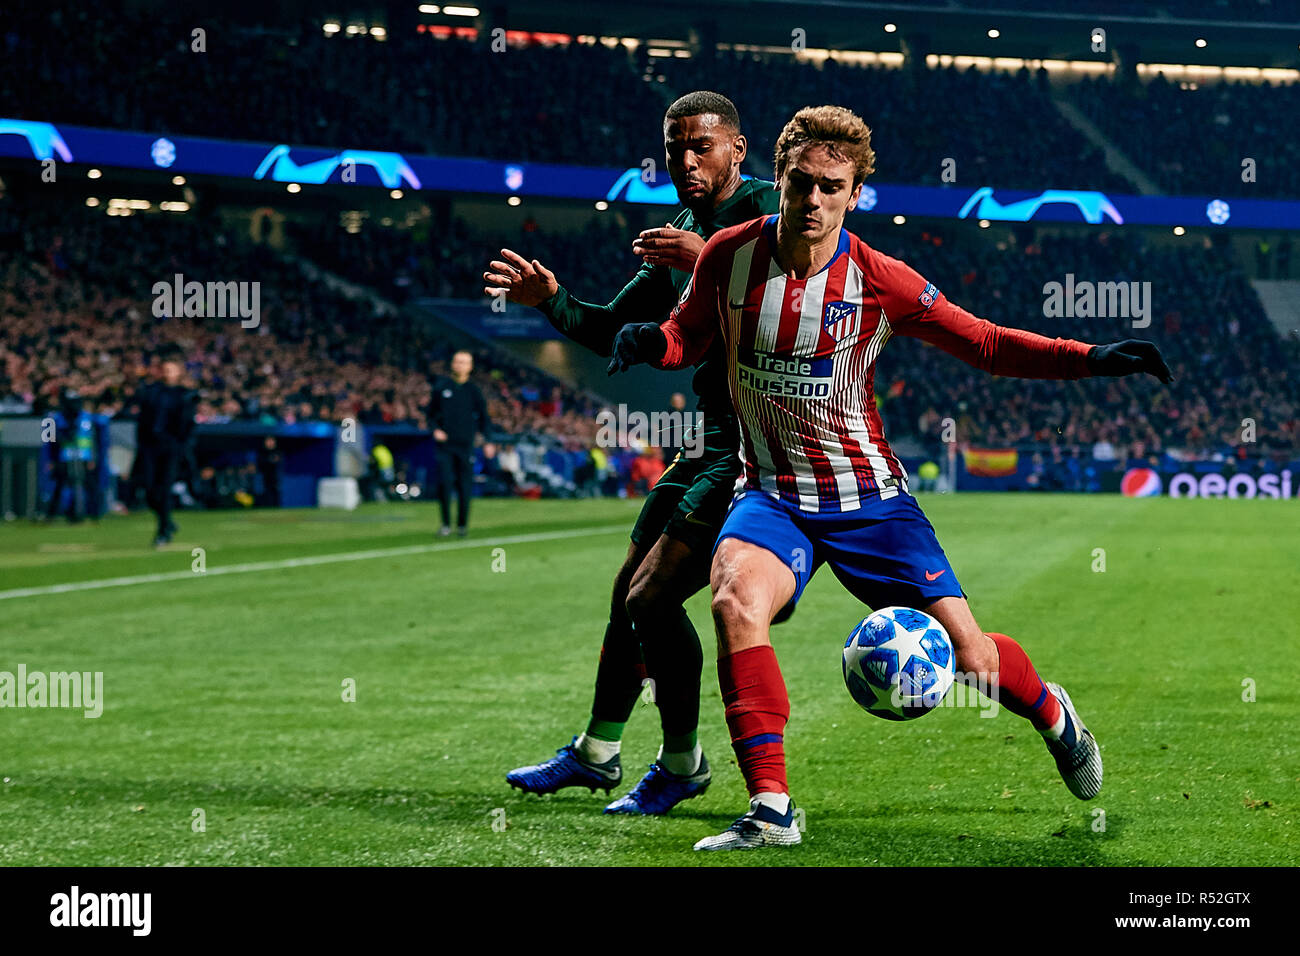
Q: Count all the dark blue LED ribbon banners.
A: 1